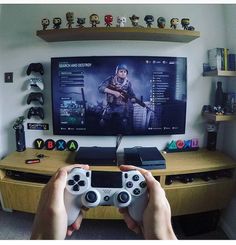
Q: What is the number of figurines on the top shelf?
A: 12